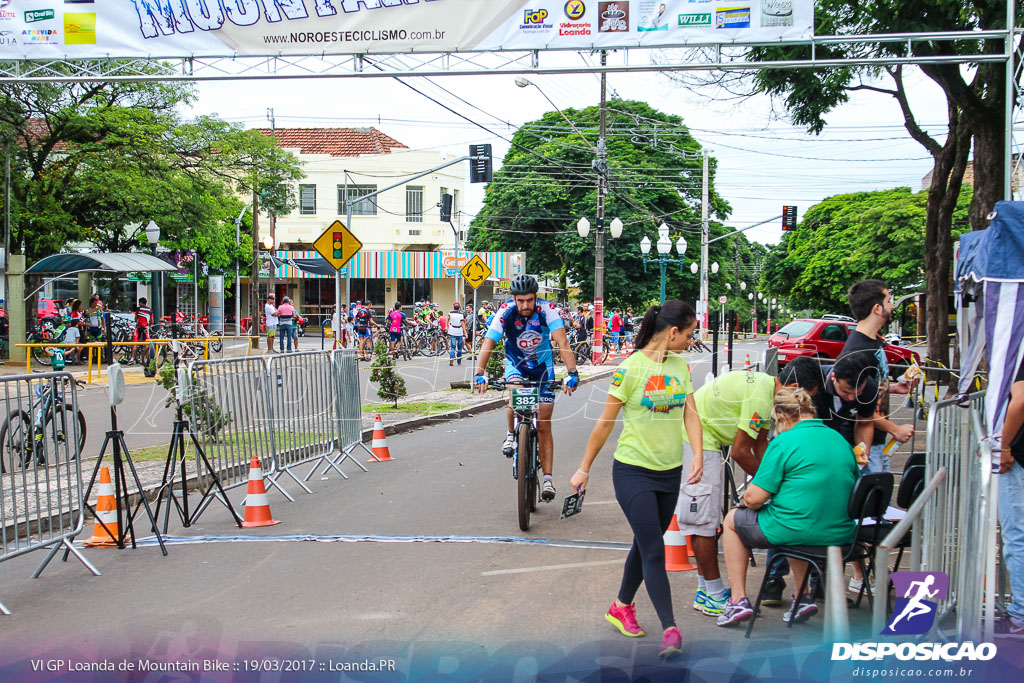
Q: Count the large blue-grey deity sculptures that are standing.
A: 0